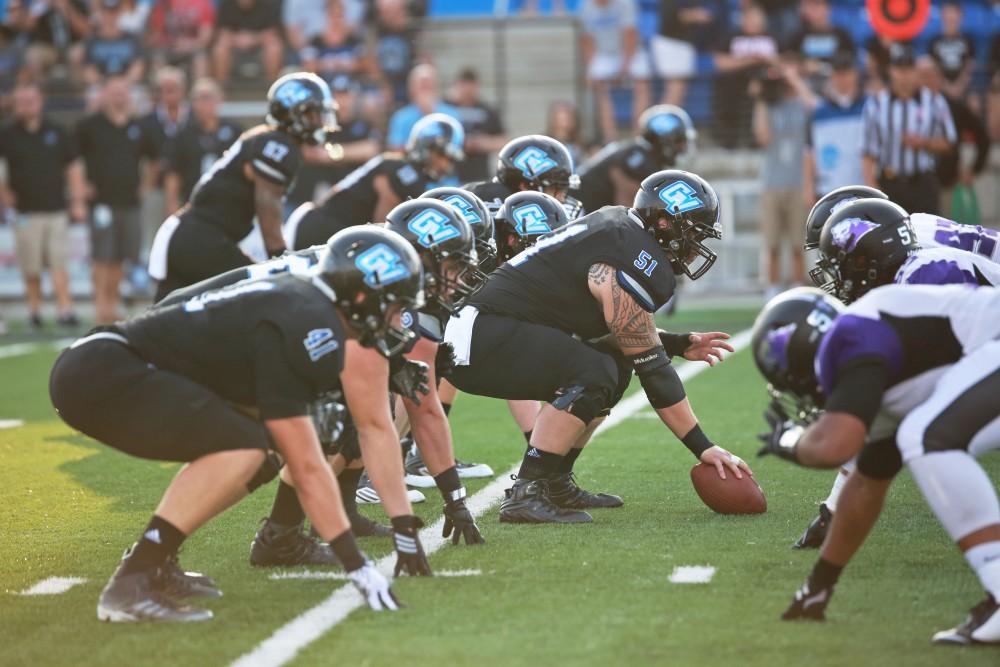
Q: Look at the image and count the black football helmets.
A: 12